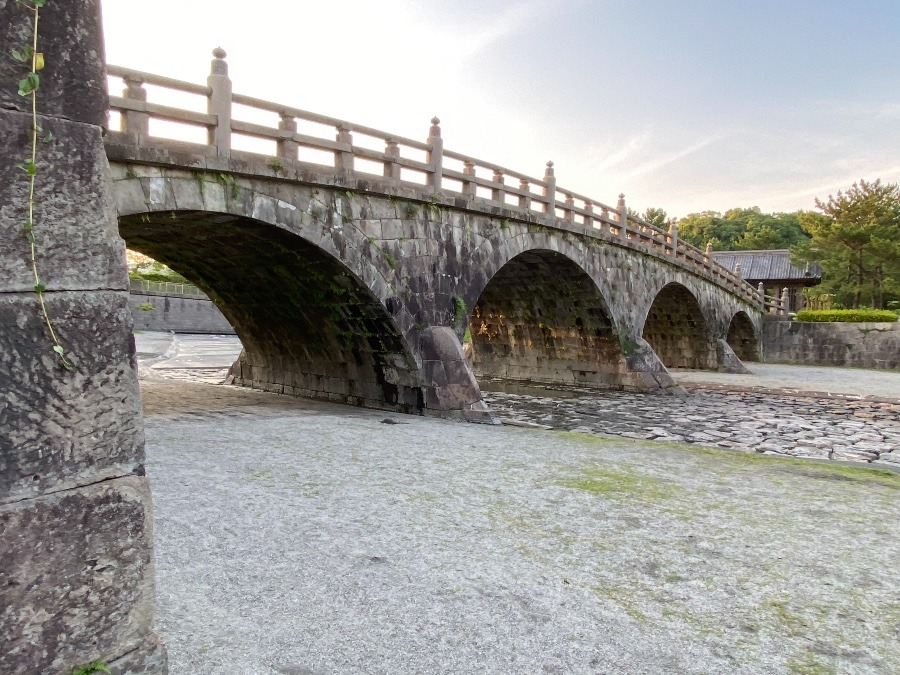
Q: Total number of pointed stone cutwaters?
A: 3